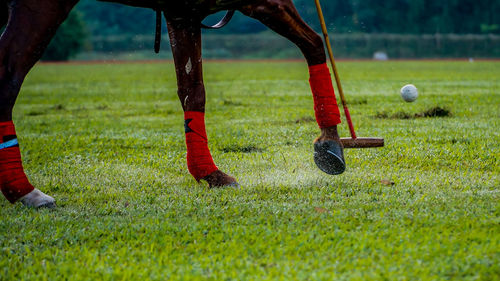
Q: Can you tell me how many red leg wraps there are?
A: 3